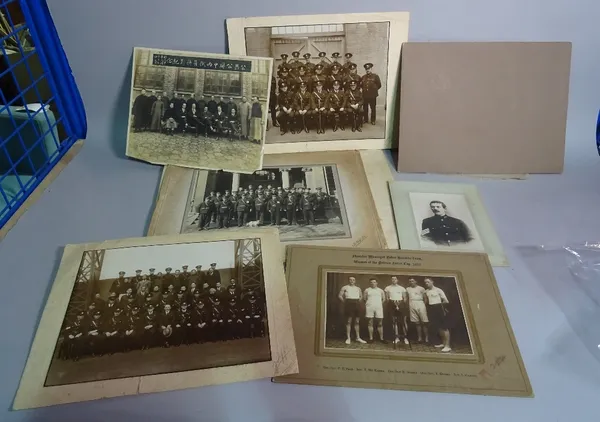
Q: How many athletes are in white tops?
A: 5